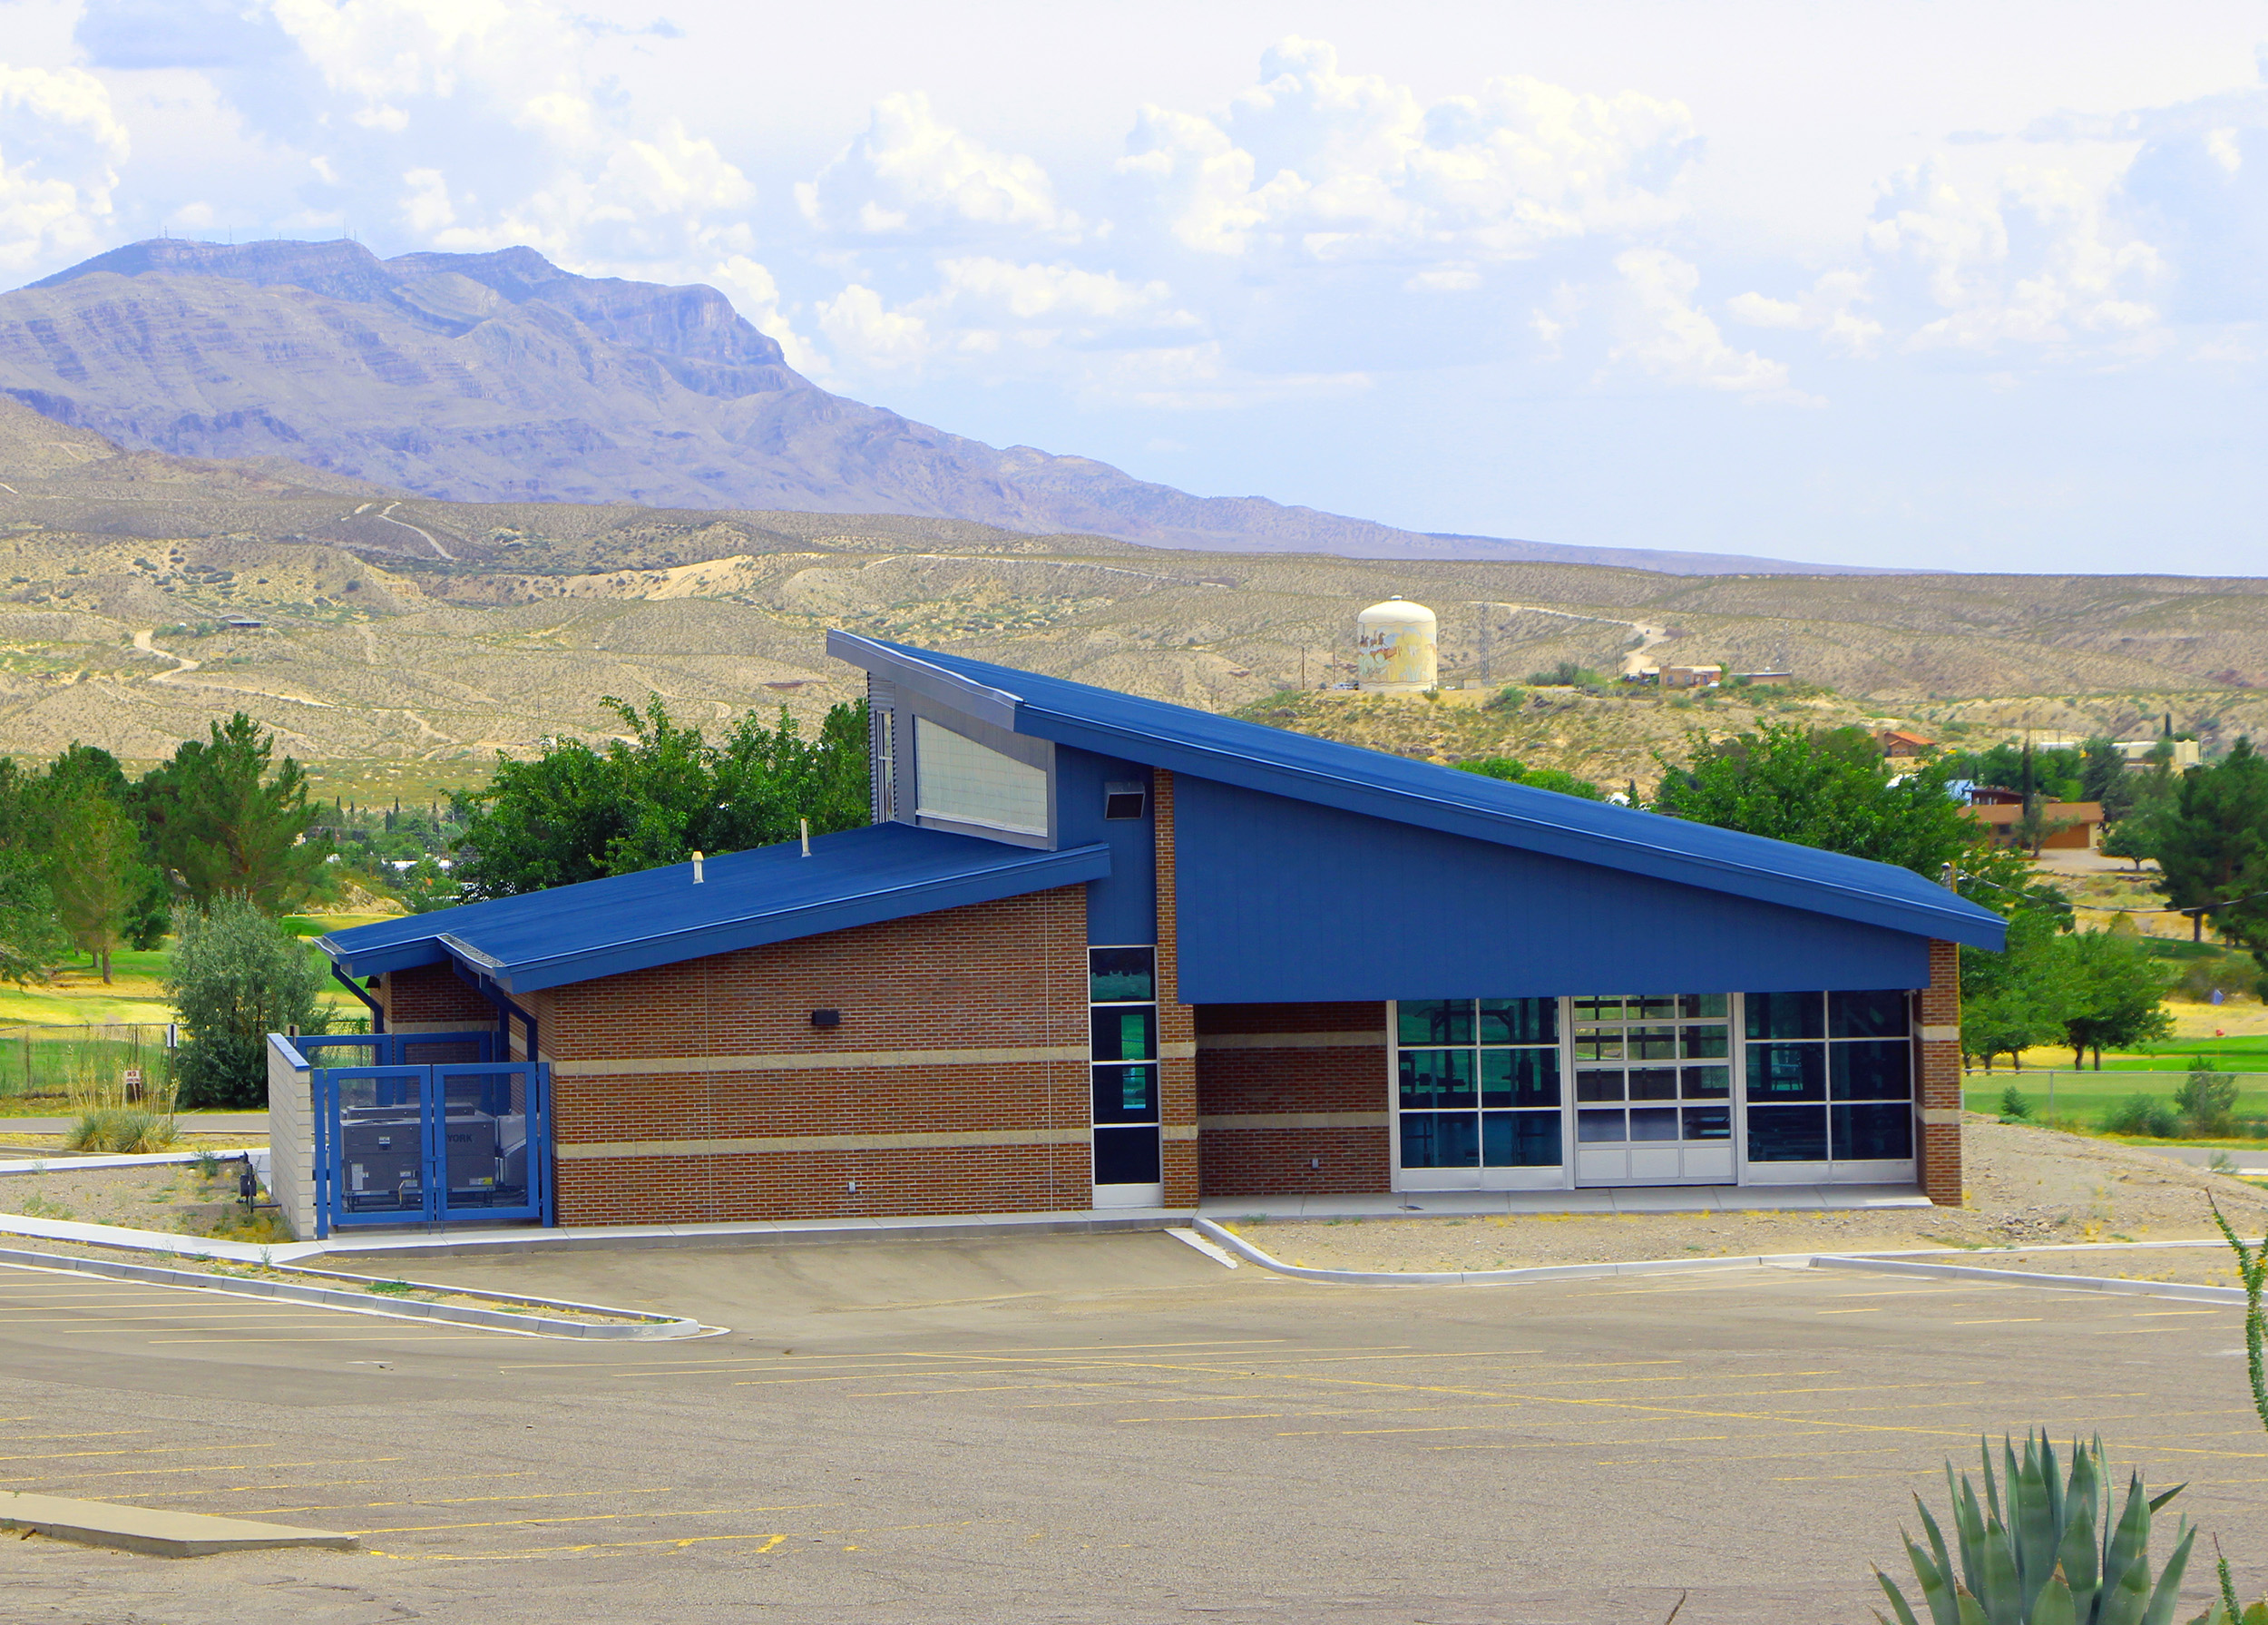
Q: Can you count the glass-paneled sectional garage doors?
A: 1